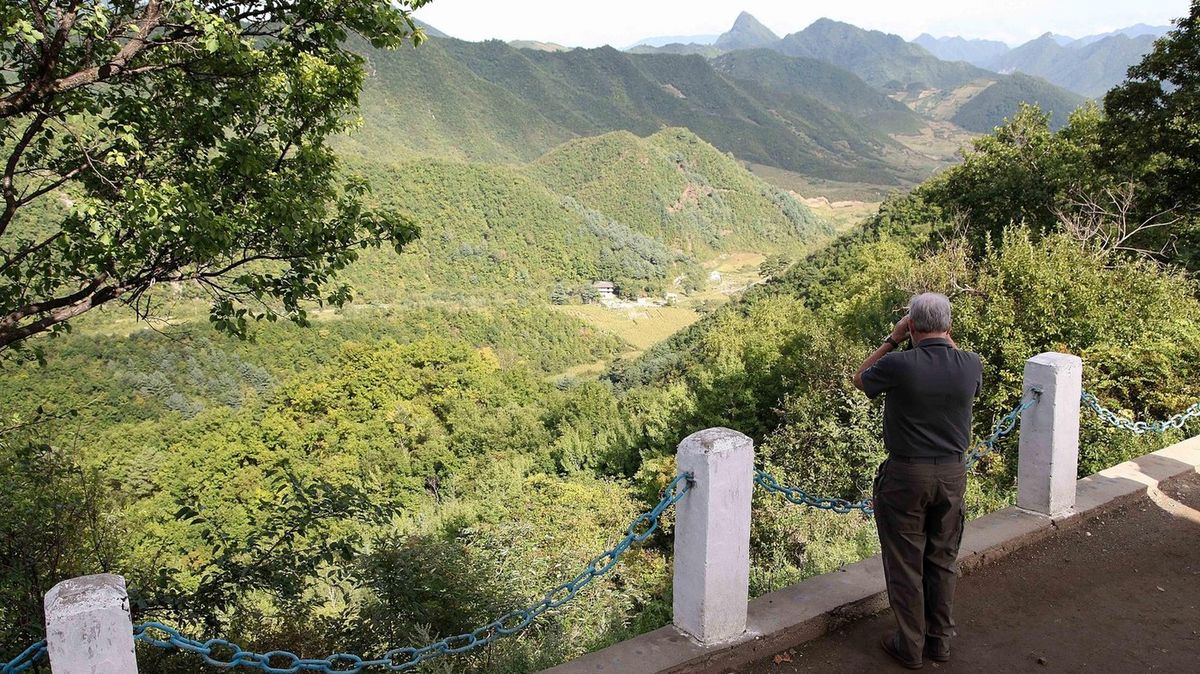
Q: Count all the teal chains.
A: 4